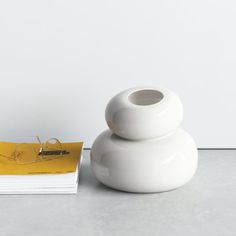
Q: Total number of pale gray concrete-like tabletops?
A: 1